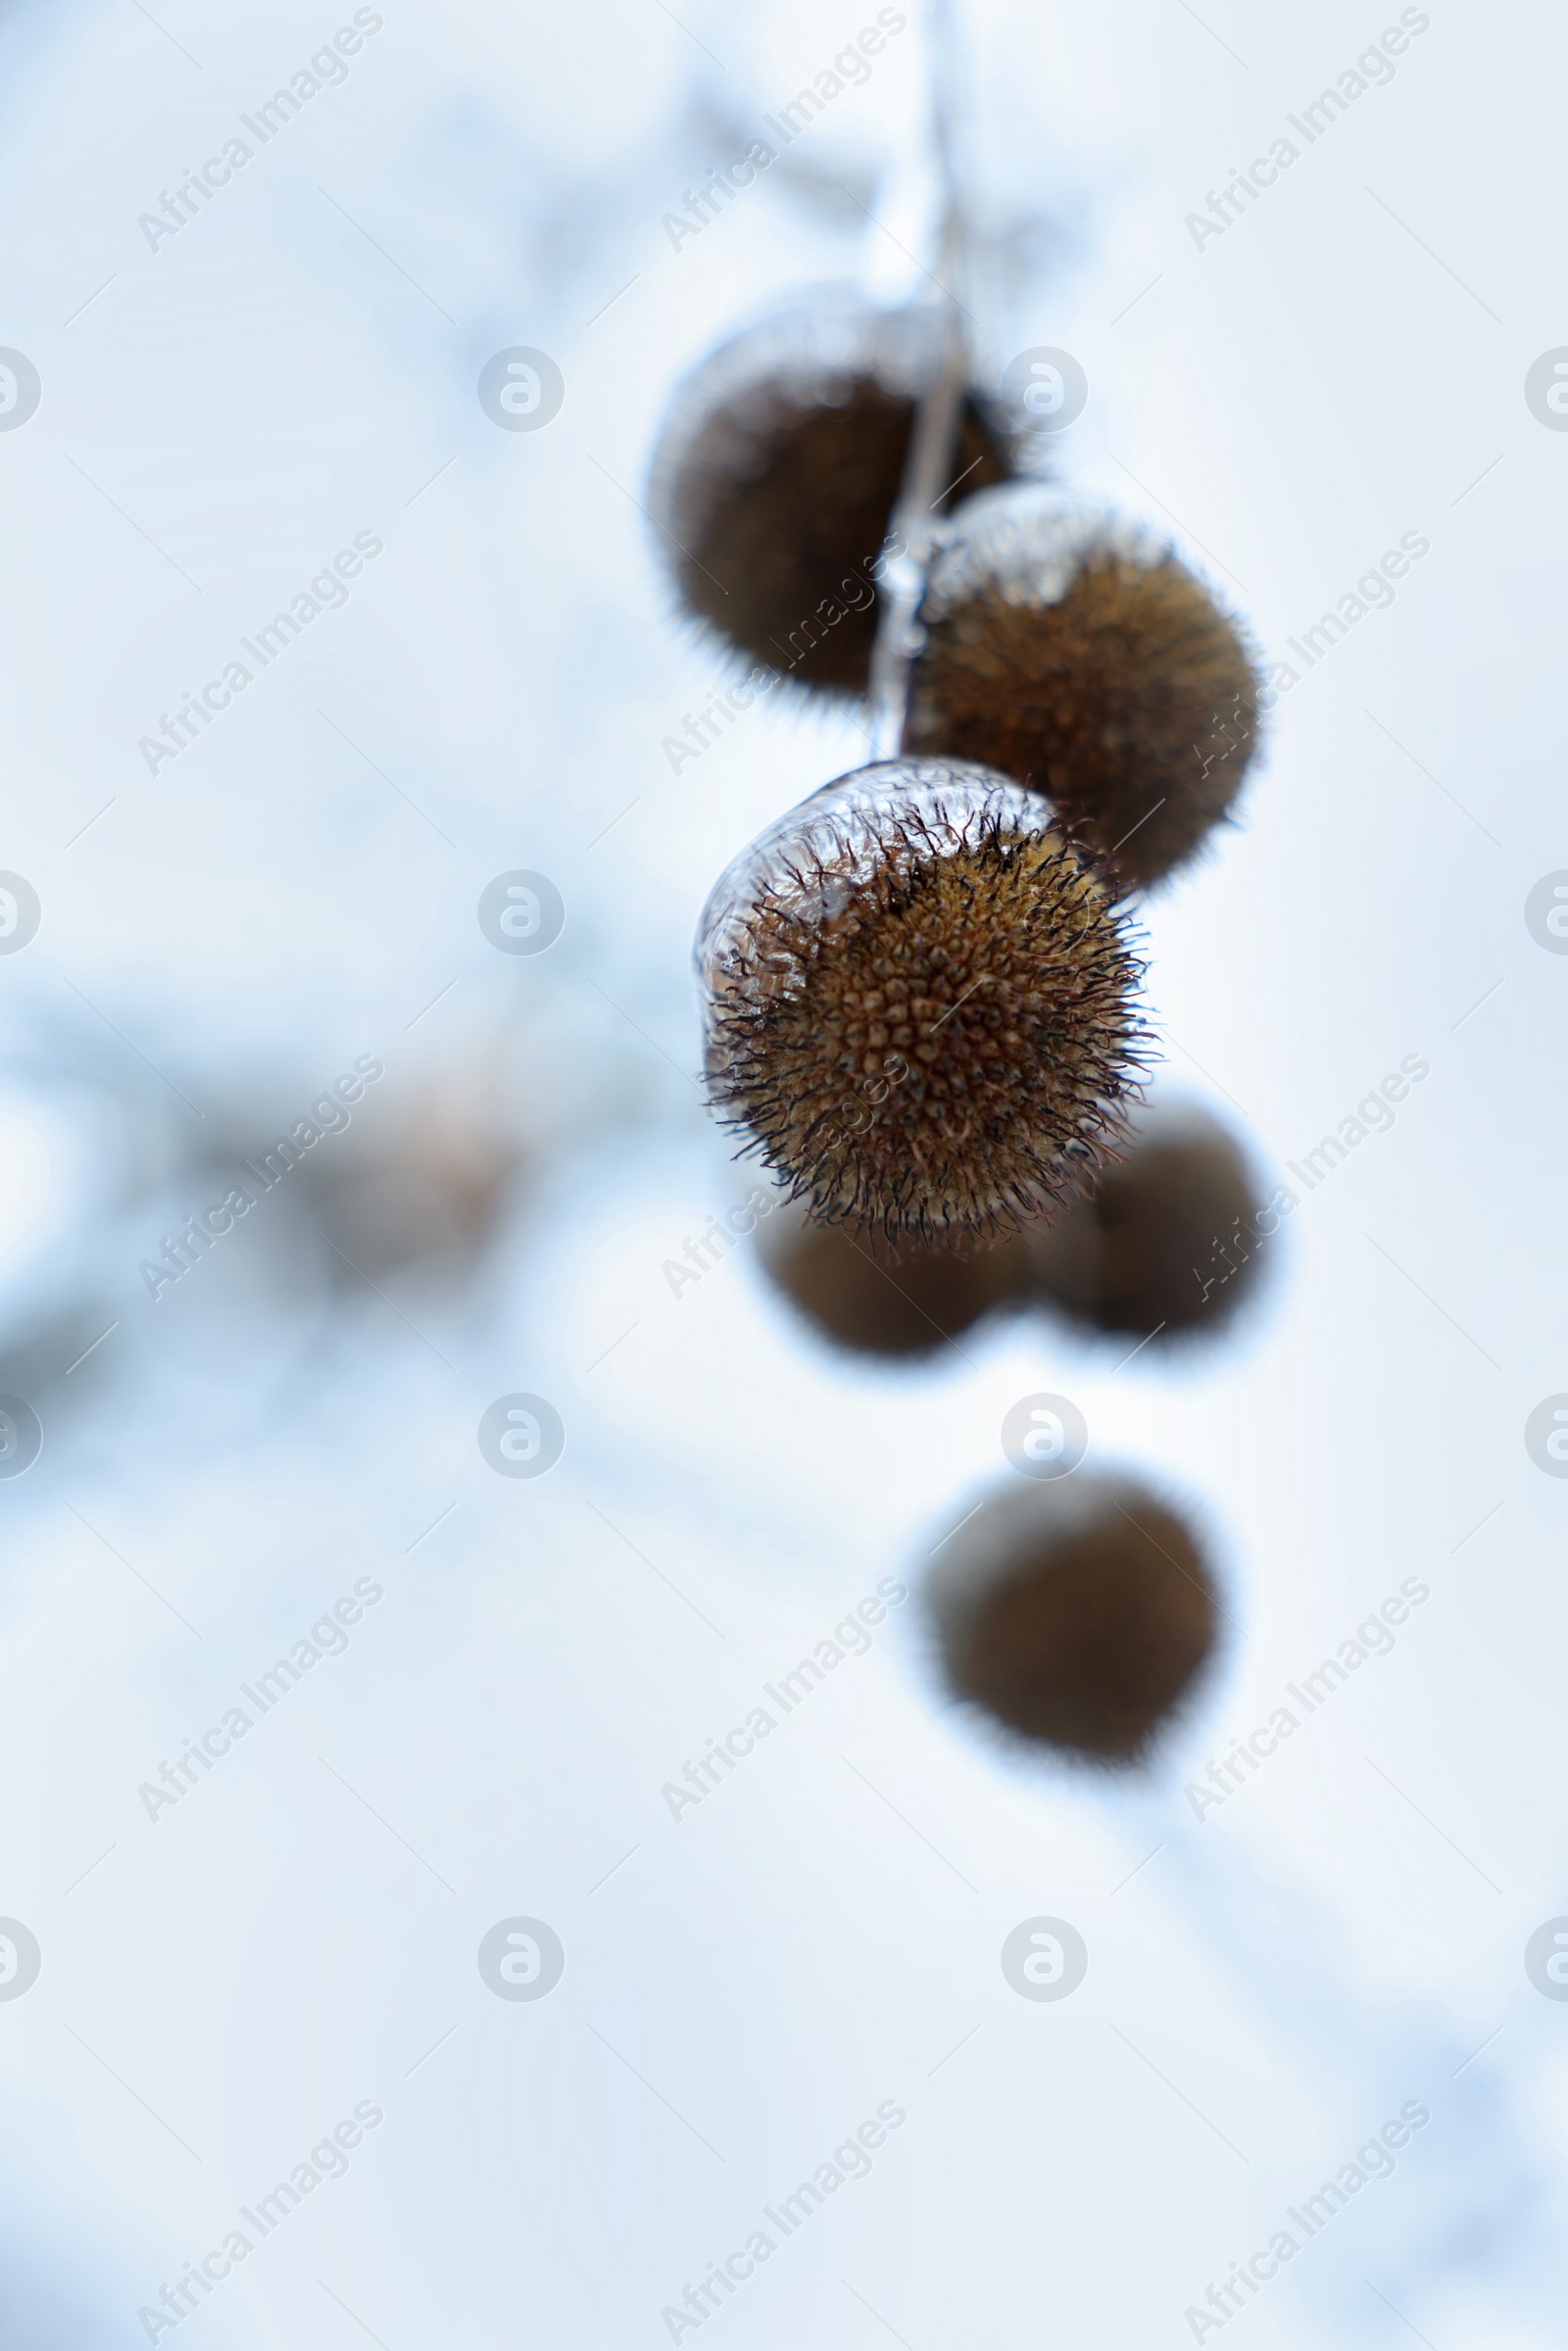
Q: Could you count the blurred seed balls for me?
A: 5